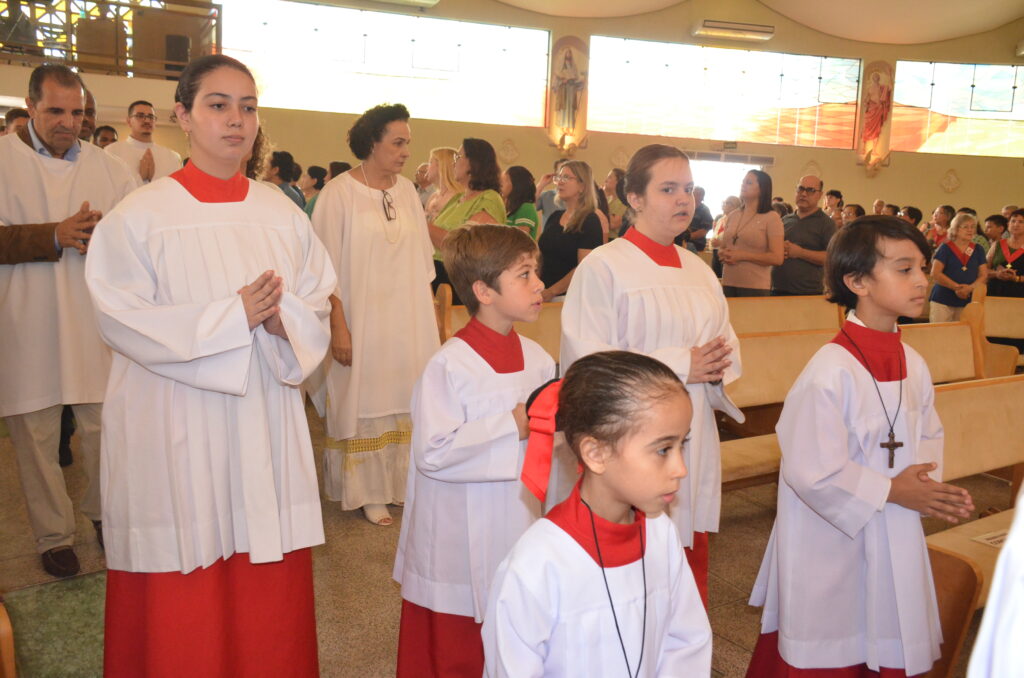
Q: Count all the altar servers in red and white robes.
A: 5